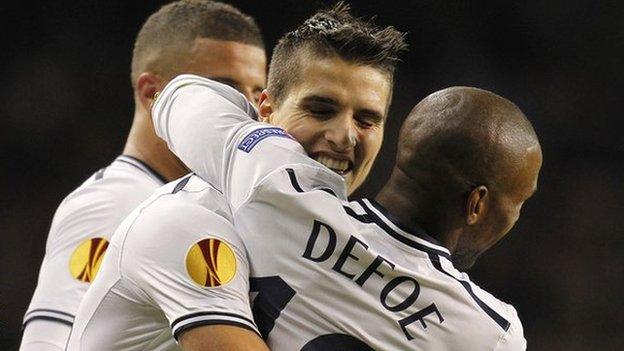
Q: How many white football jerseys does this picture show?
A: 3